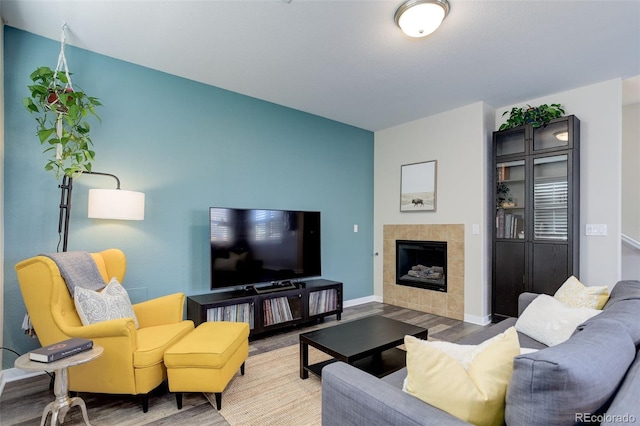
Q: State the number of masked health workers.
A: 0